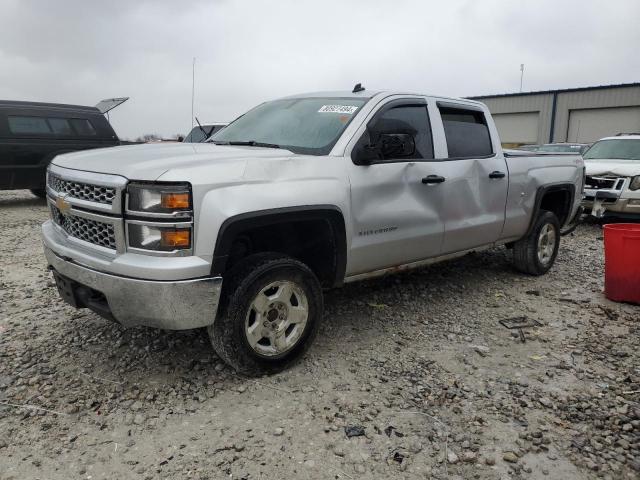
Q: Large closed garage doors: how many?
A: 2